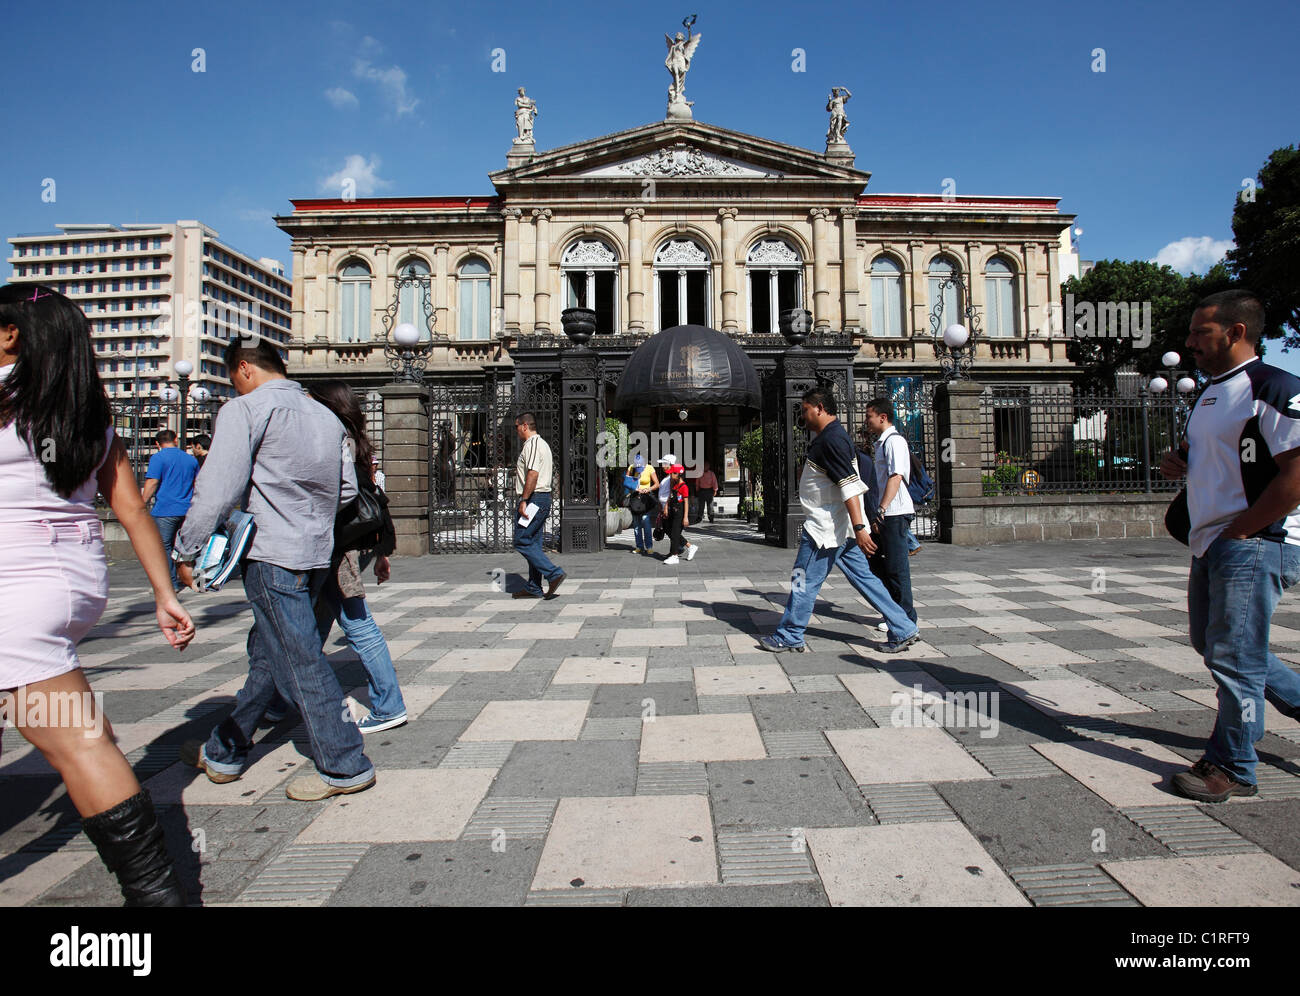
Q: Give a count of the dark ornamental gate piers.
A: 2